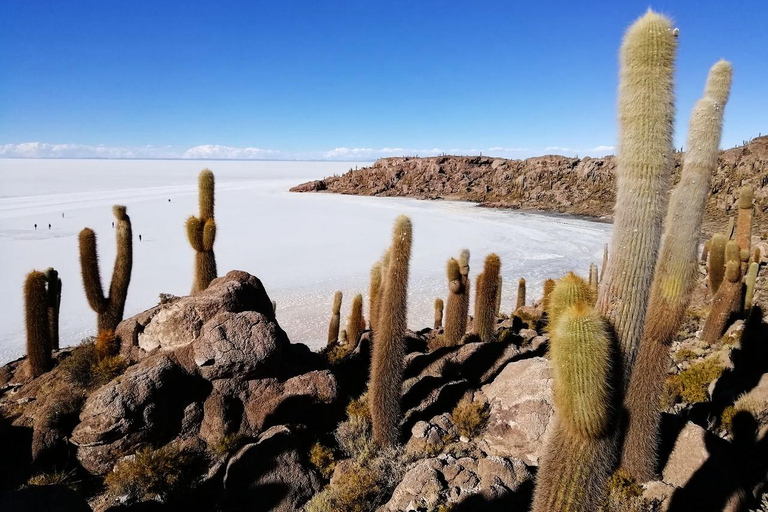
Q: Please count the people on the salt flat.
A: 6